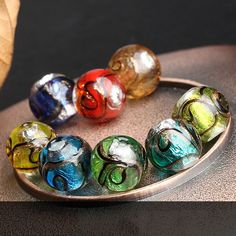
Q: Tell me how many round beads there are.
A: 8